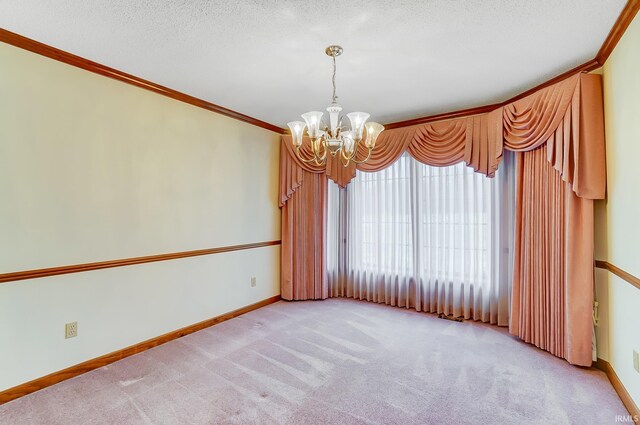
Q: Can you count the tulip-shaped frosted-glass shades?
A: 6